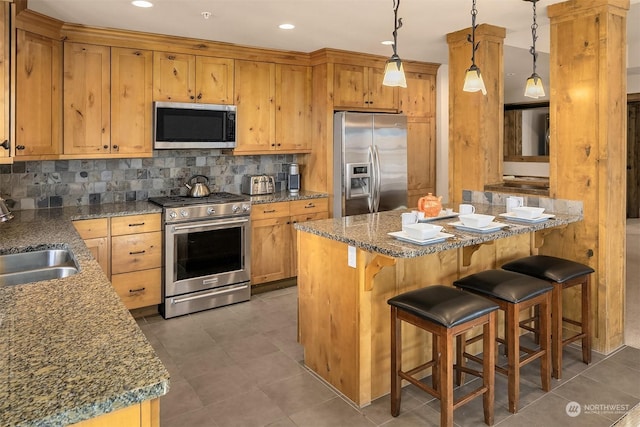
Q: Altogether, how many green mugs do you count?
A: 0